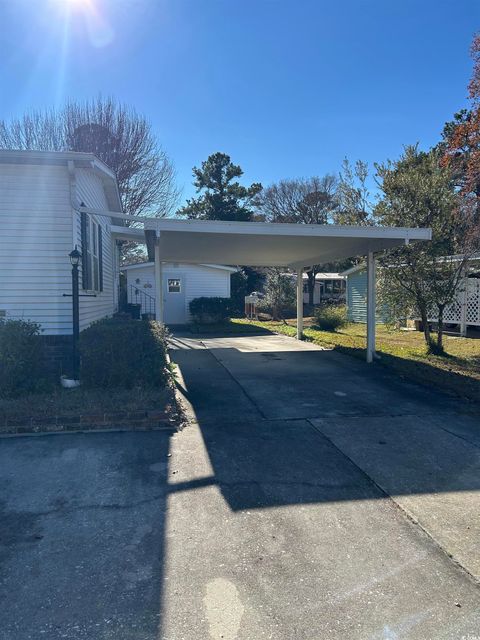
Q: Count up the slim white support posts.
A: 3